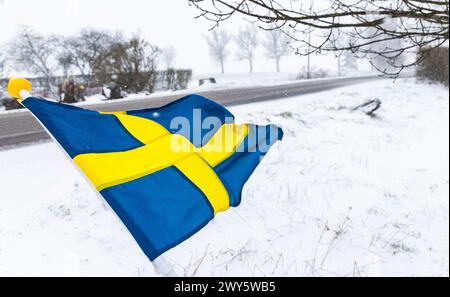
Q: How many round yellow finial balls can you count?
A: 1